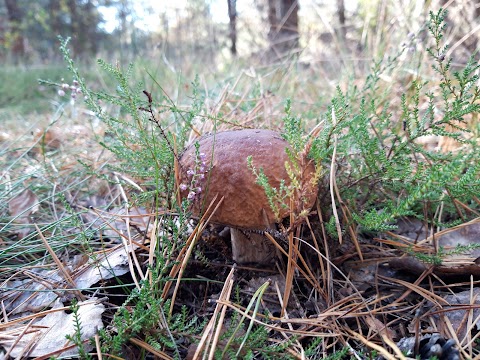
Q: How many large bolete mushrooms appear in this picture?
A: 1